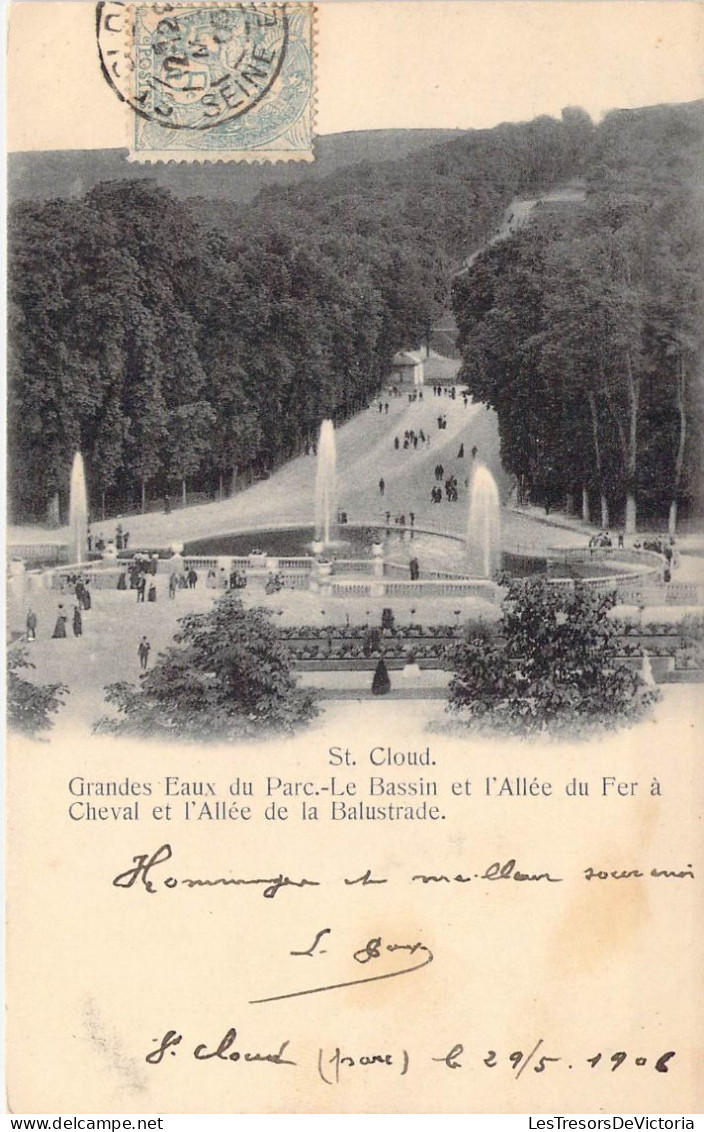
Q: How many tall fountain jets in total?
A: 3